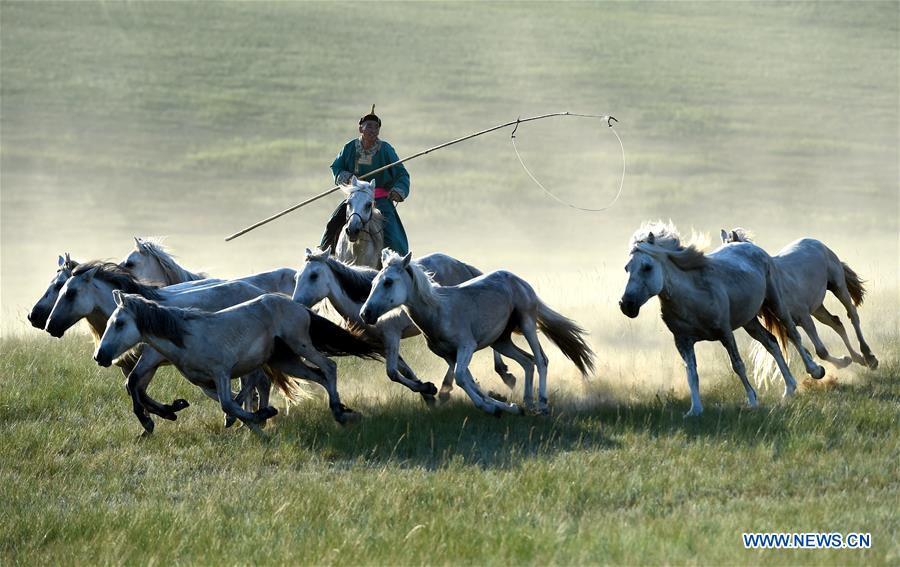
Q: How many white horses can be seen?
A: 9